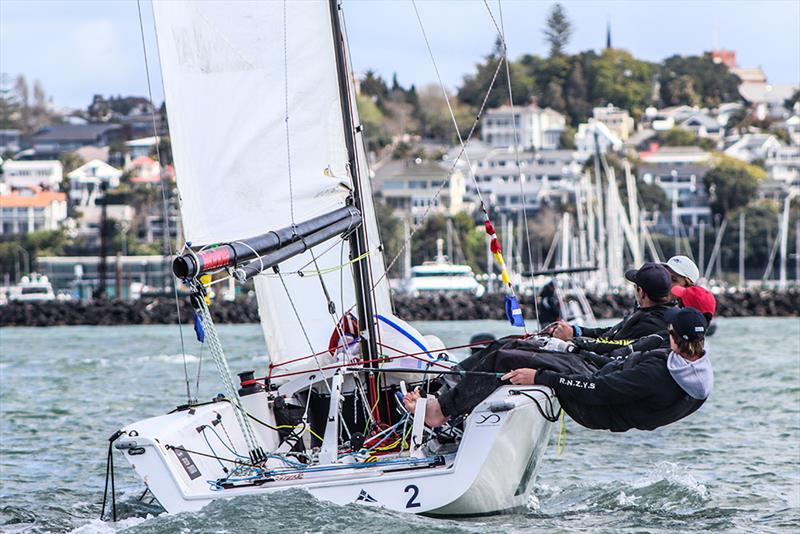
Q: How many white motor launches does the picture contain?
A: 2